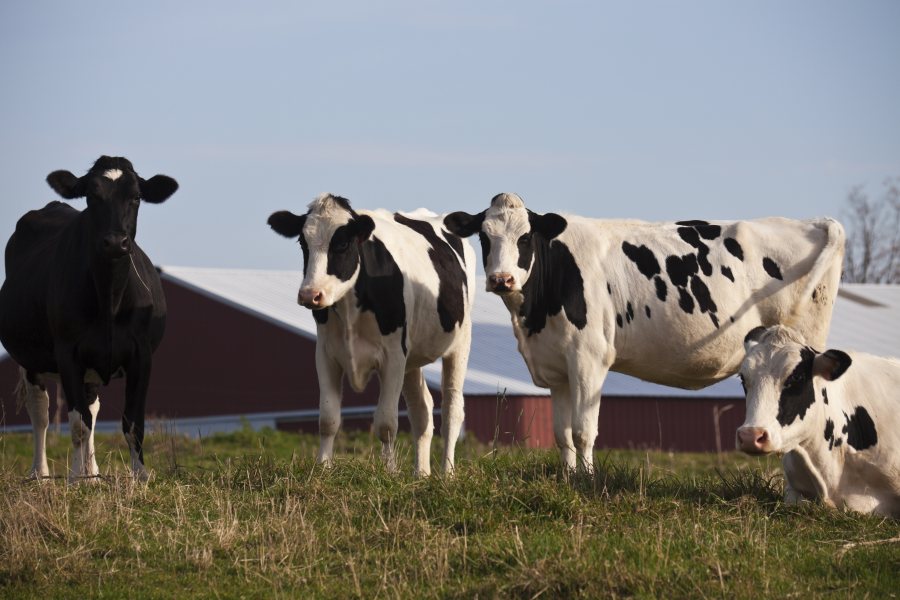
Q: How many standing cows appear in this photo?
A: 3